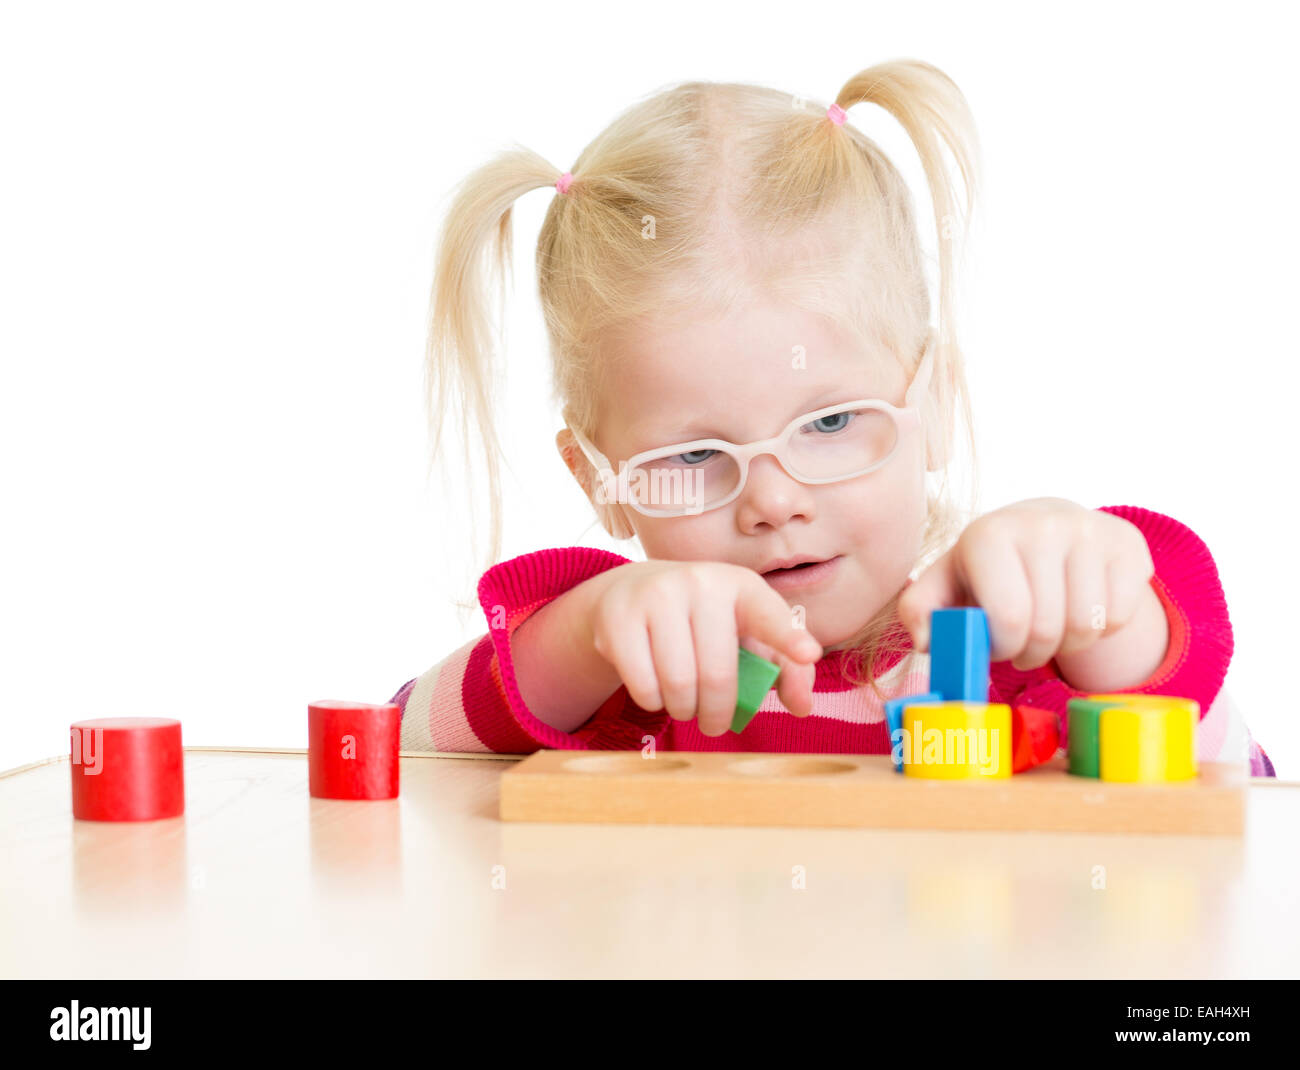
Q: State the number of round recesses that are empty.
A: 2